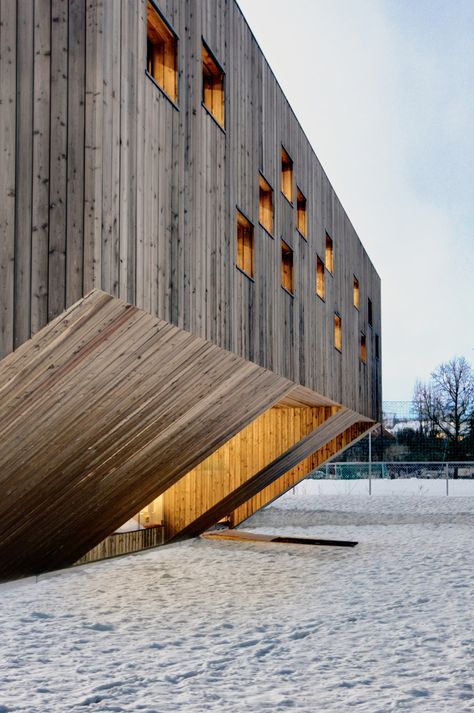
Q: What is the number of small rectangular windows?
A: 14